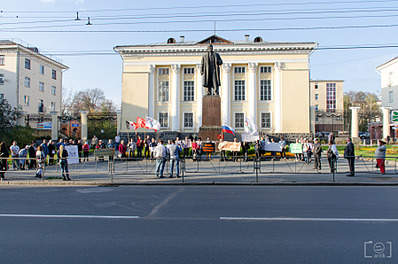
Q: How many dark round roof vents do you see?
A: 2